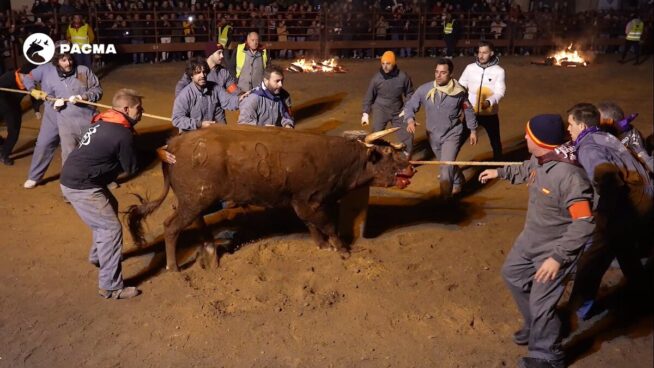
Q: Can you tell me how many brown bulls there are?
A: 1